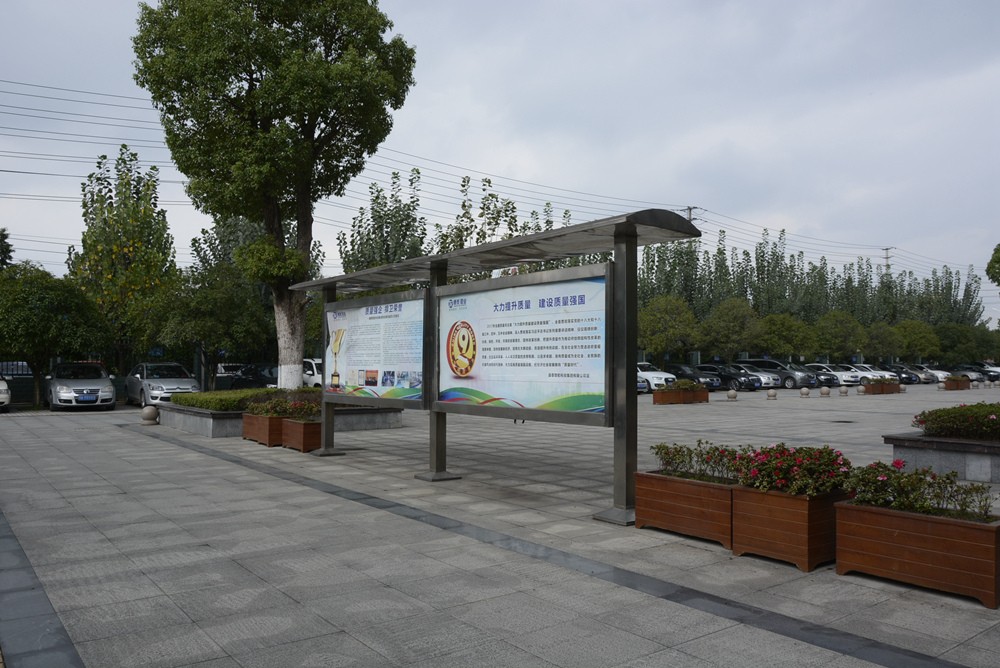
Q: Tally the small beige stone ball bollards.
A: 12